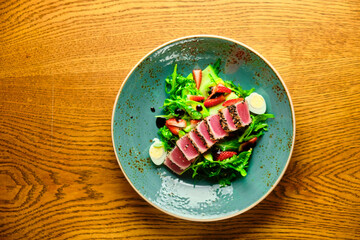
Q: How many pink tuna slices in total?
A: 8